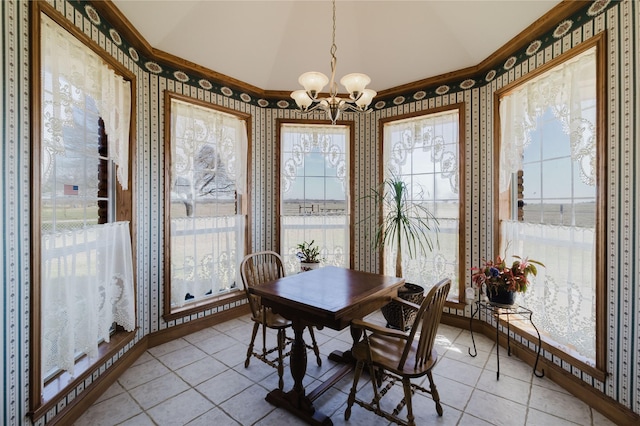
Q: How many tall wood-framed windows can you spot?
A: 5